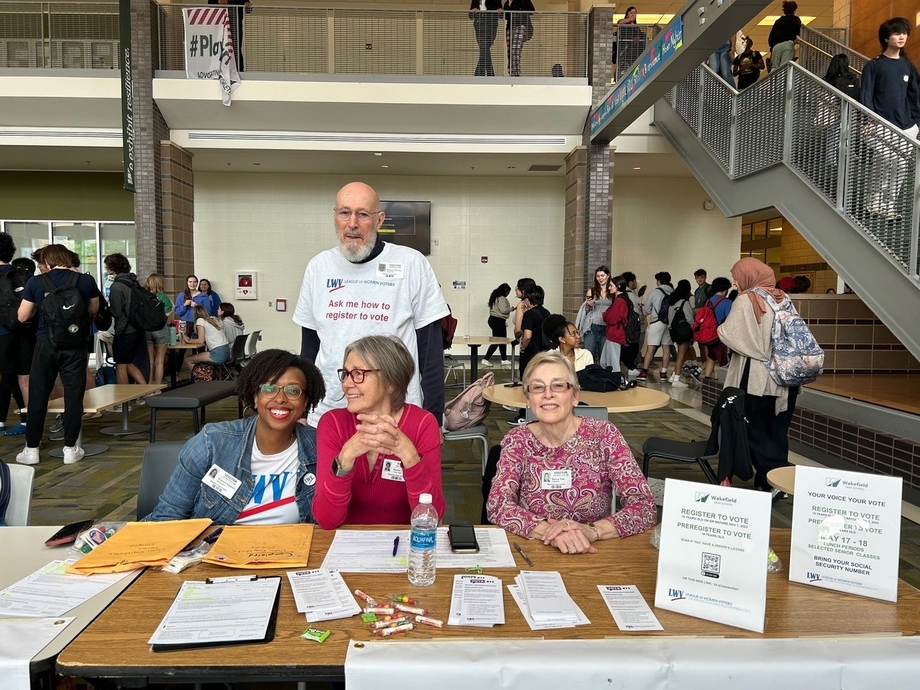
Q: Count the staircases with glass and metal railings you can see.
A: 1